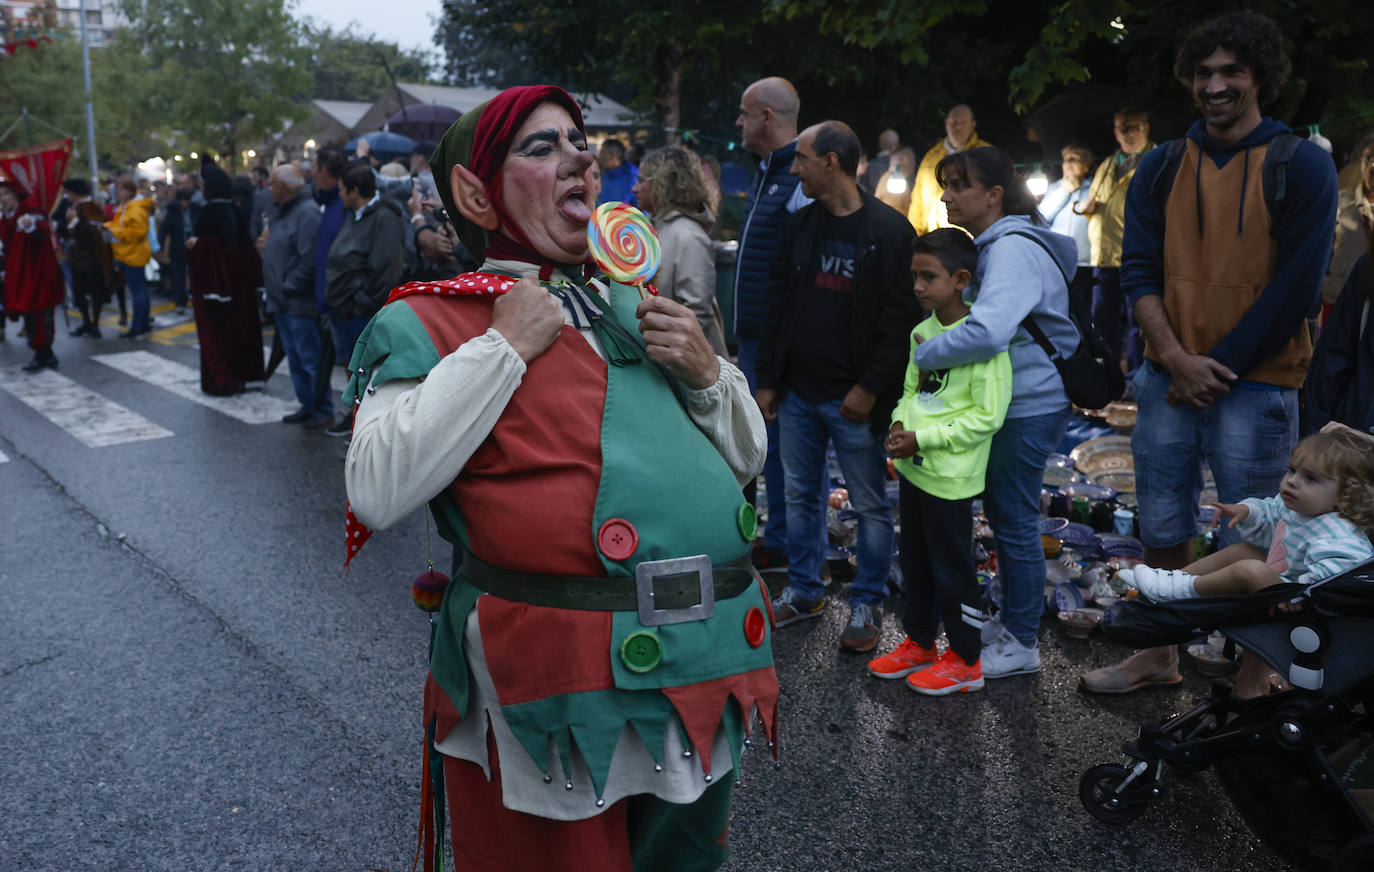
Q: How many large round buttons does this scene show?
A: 4